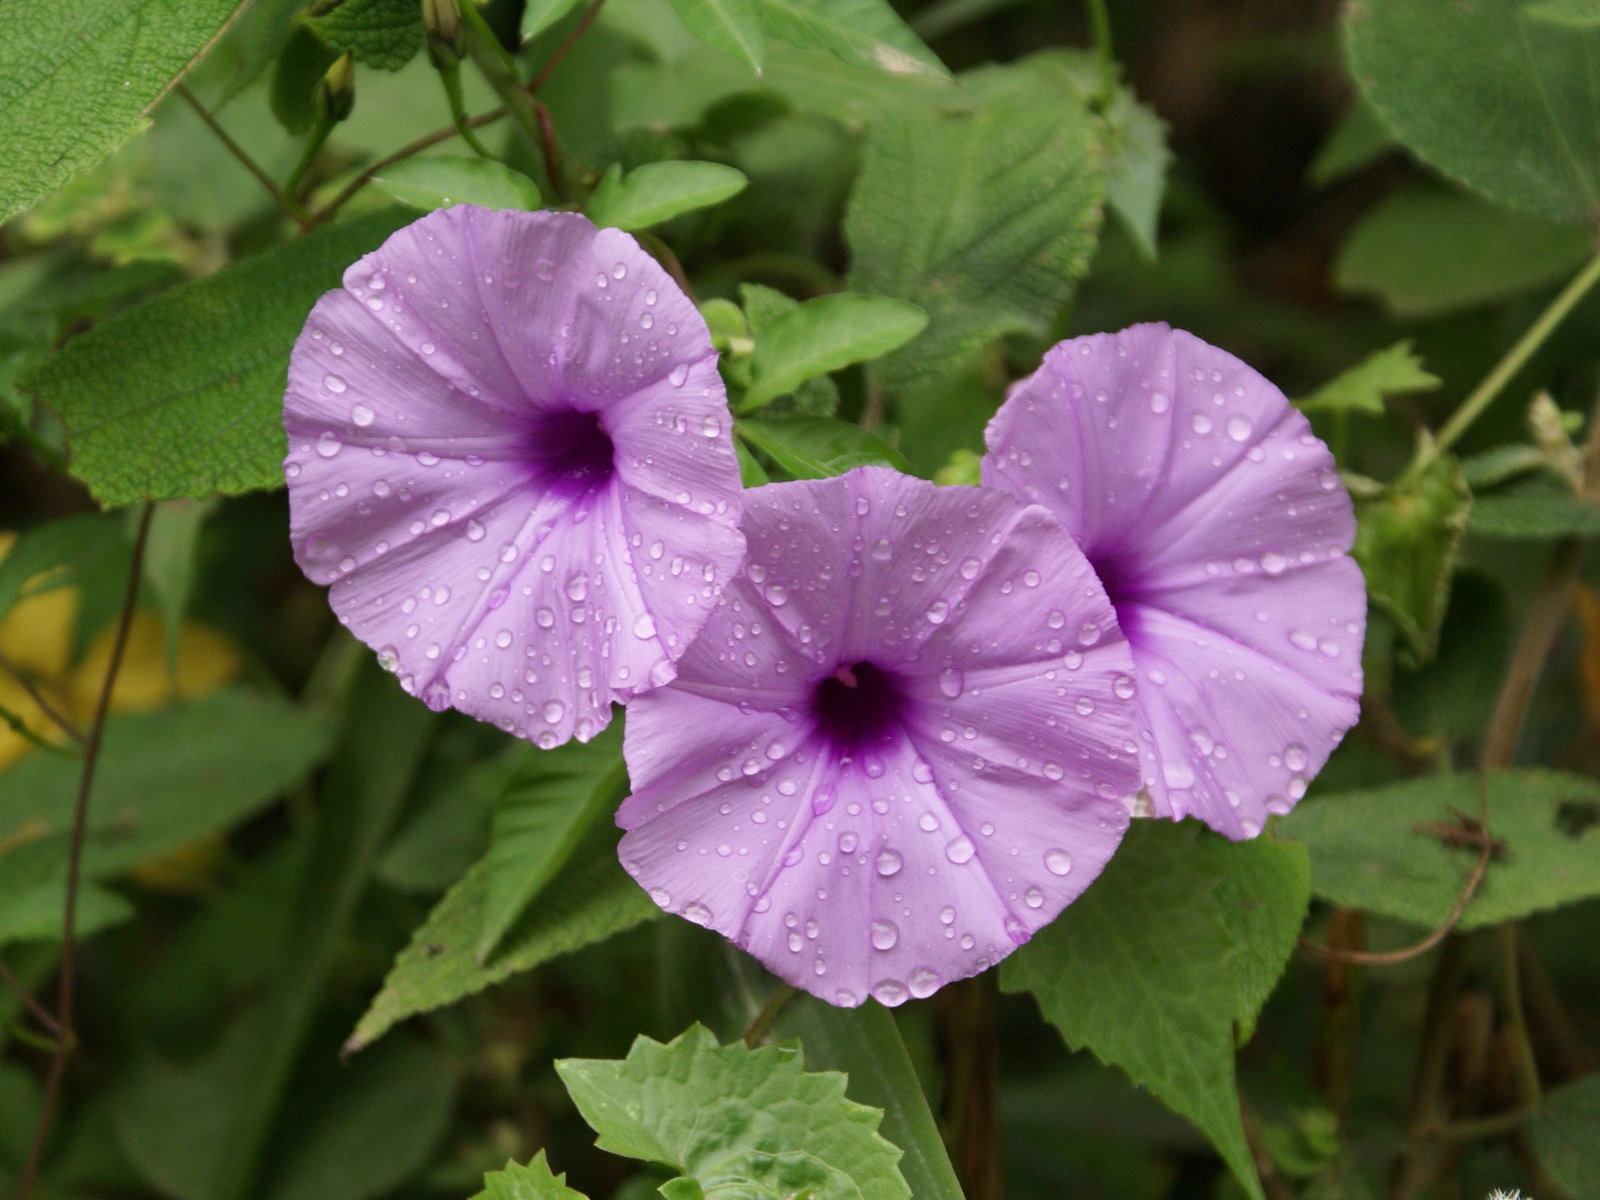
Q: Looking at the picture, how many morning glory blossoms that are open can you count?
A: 3